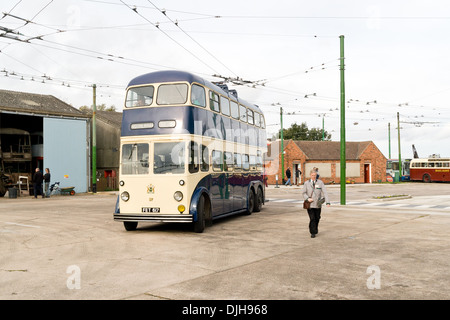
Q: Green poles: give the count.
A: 6